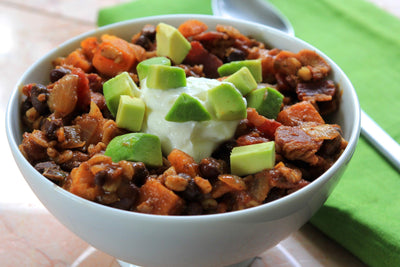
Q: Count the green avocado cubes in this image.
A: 12